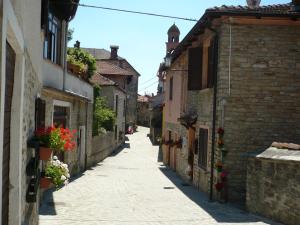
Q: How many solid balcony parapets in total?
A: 1